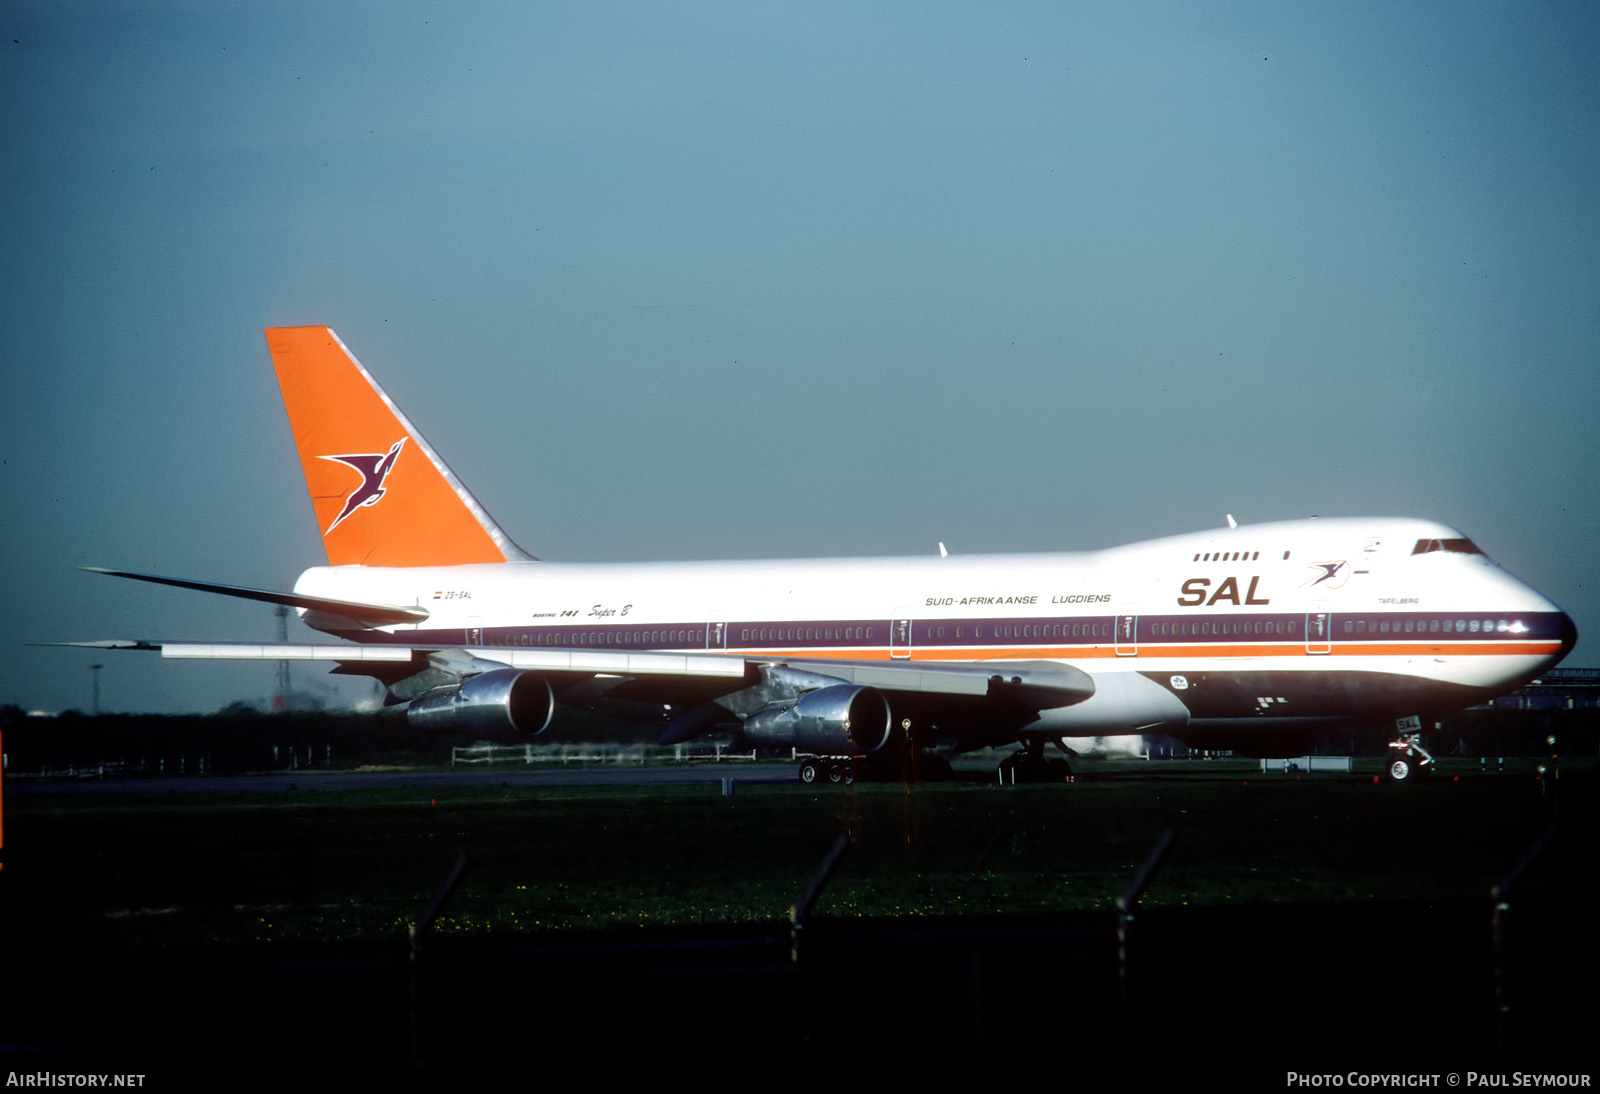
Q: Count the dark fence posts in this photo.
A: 4